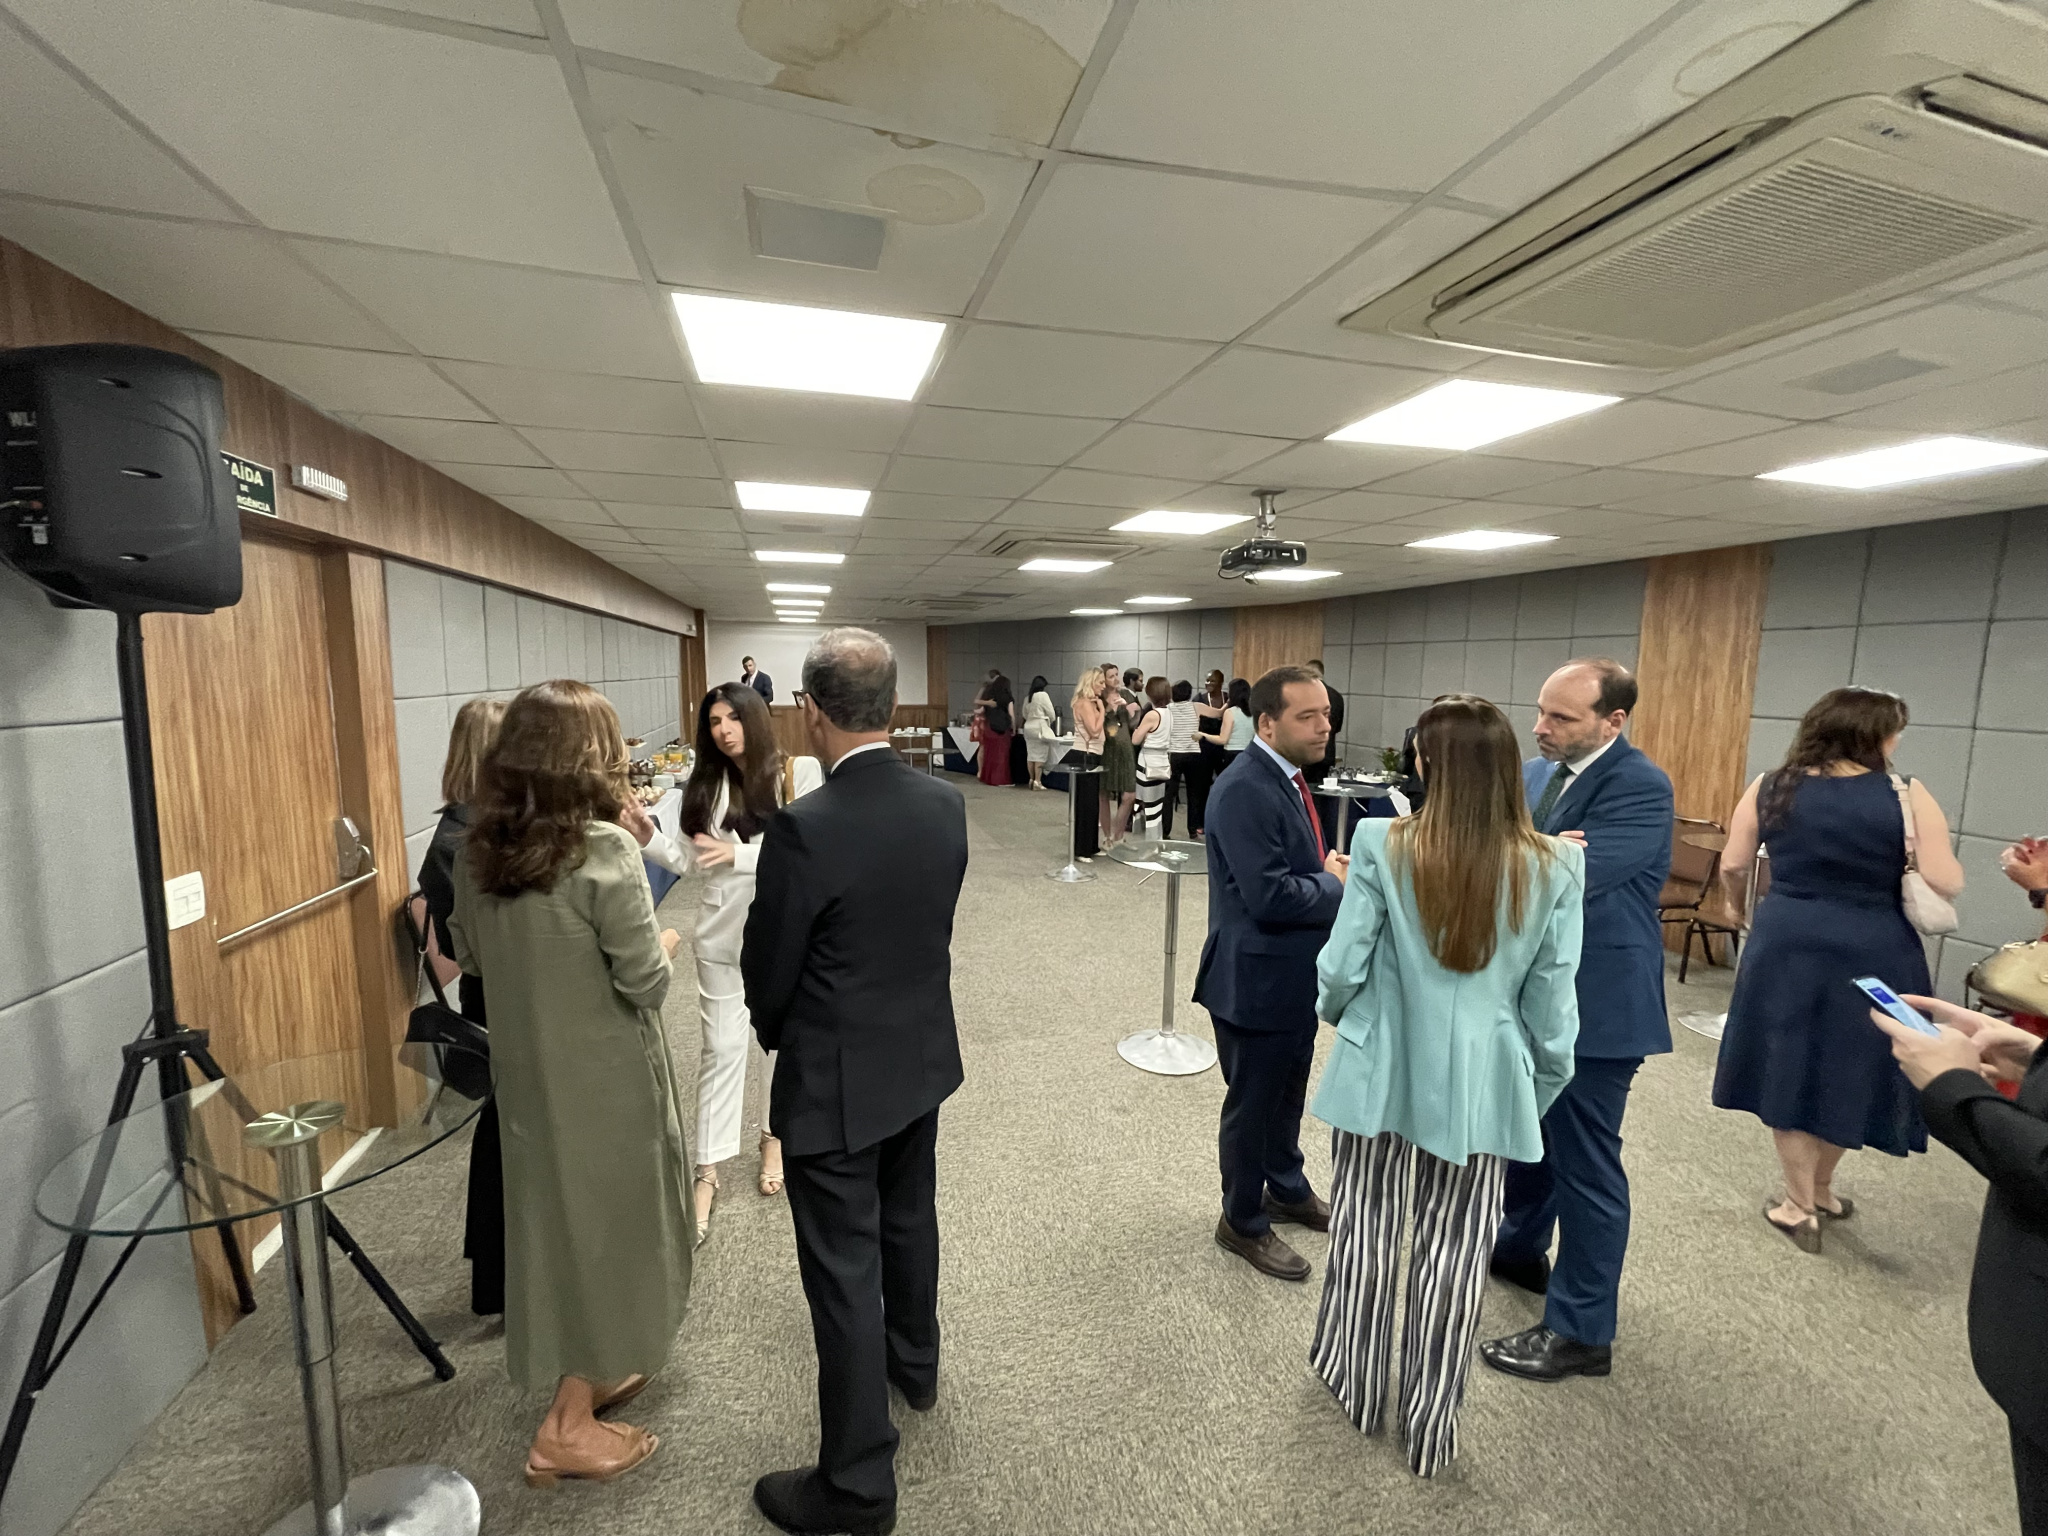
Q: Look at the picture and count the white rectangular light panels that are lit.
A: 15